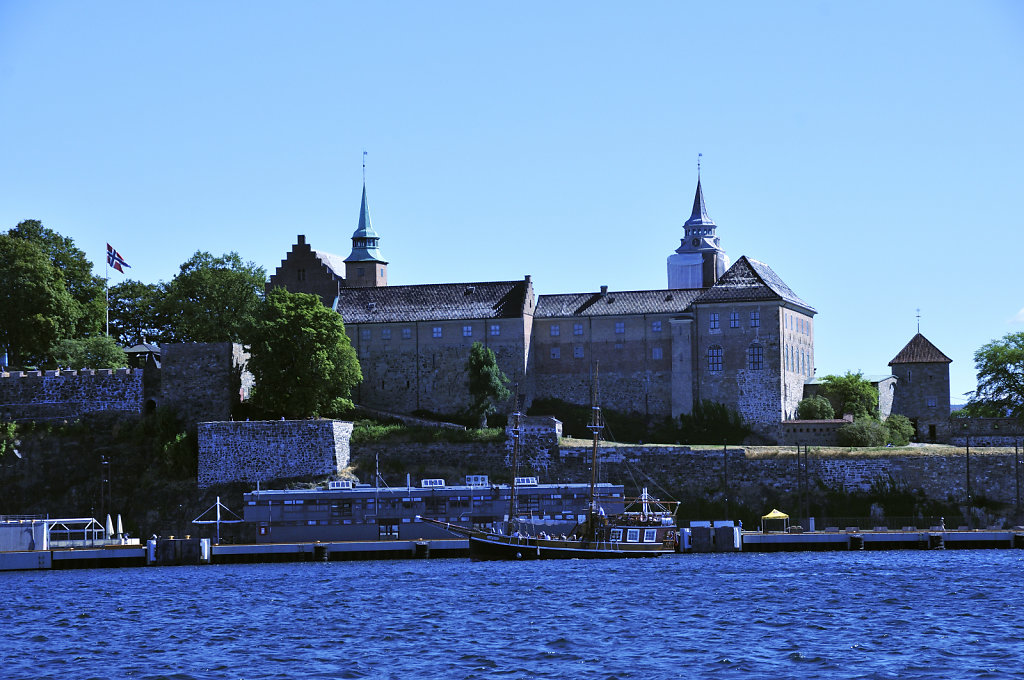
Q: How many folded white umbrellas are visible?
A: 2